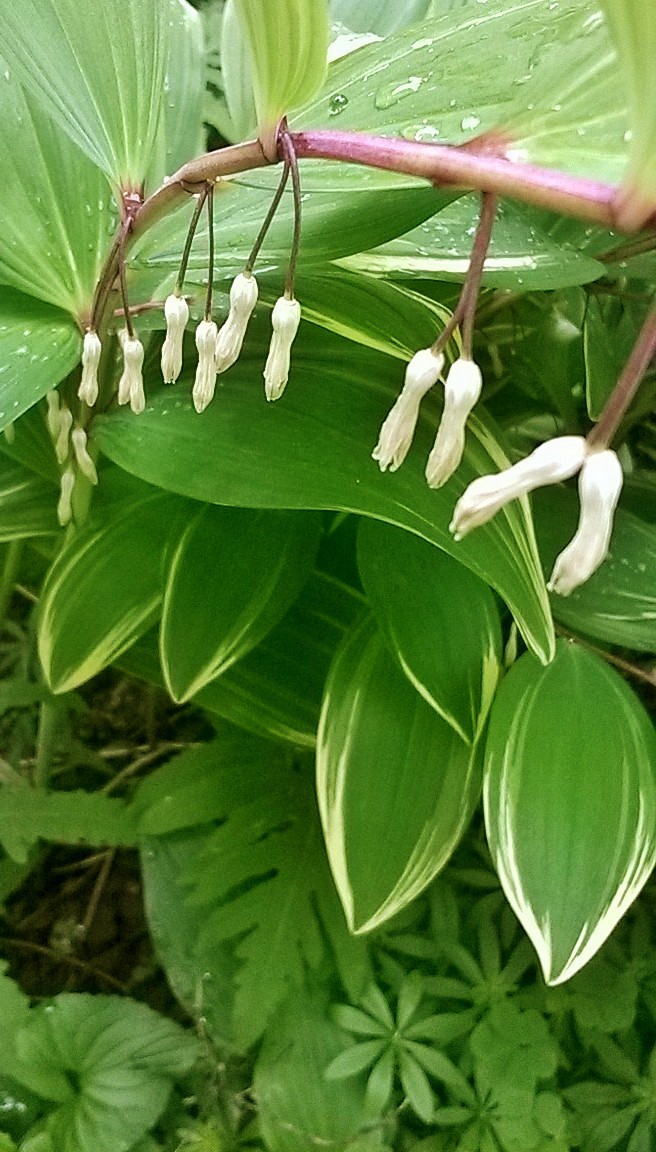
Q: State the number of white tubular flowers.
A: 15